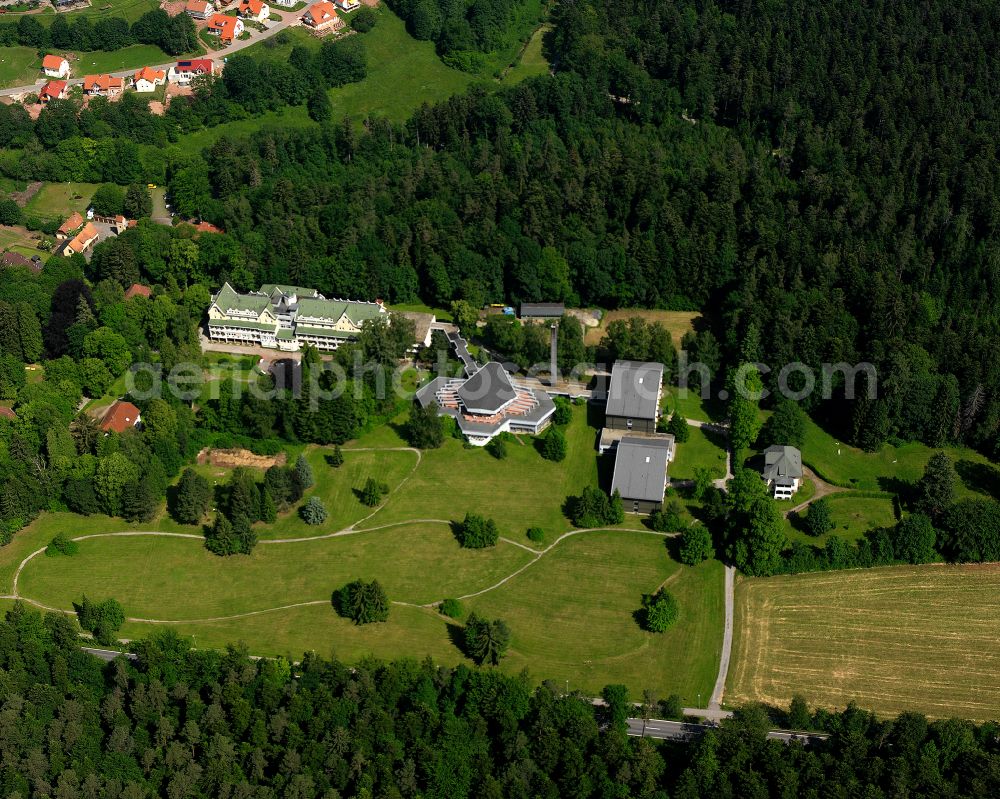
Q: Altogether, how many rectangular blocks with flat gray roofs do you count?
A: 2